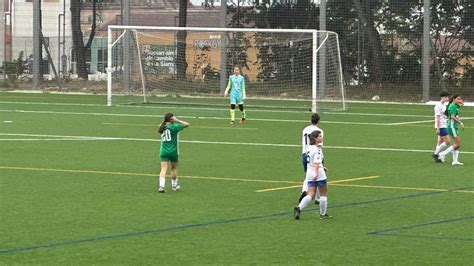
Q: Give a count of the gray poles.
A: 5